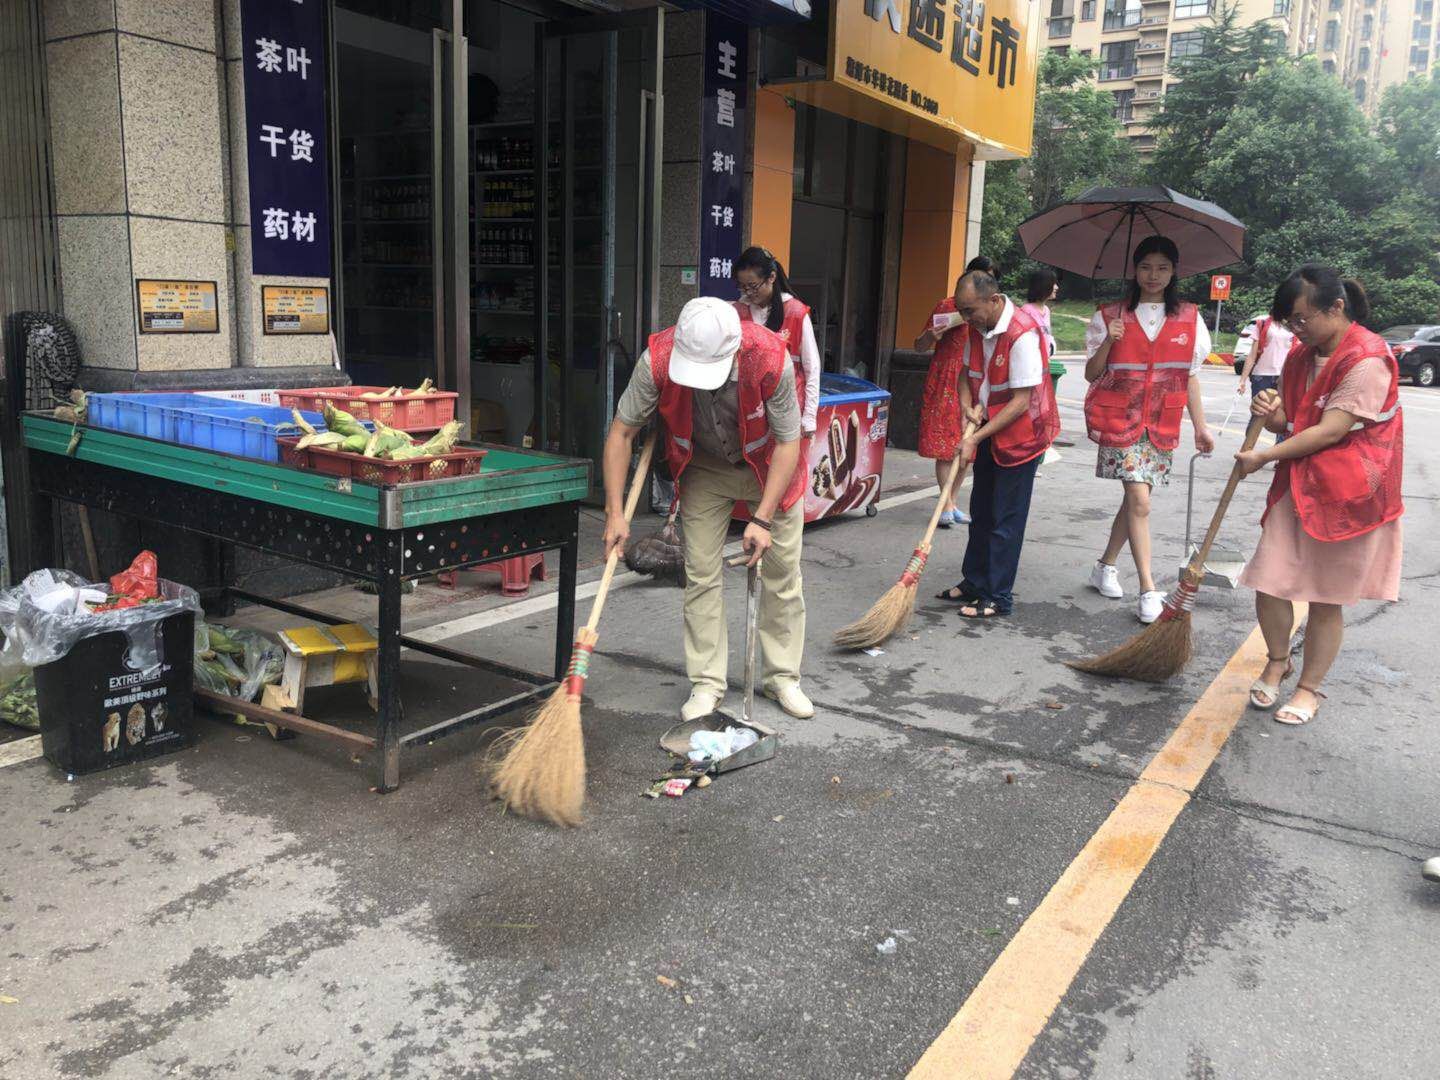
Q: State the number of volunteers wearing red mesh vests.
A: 5